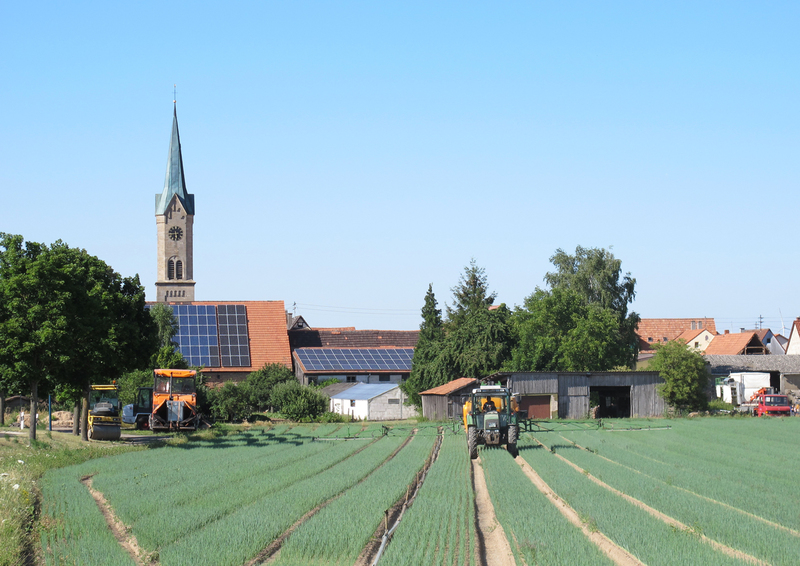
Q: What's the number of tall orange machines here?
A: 1